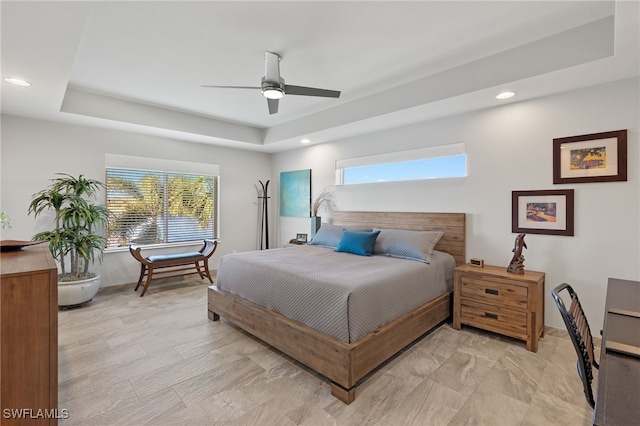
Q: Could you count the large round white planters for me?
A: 1